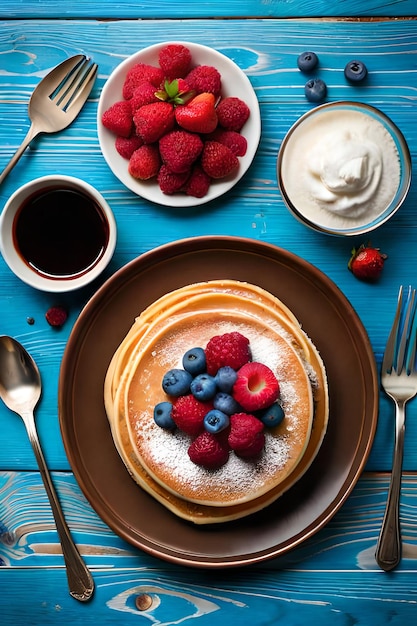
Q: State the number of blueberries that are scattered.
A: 3